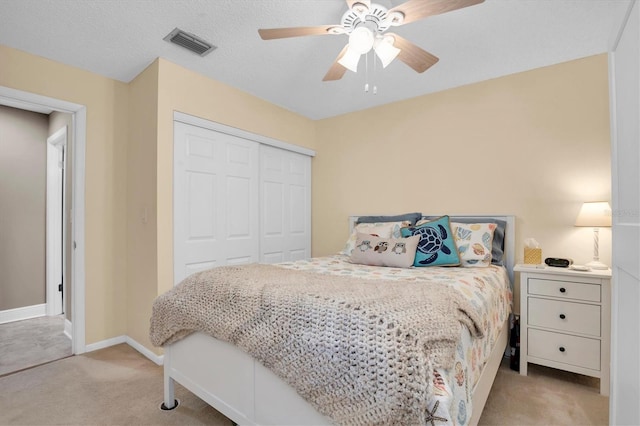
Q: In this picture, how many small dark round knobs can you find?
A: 3